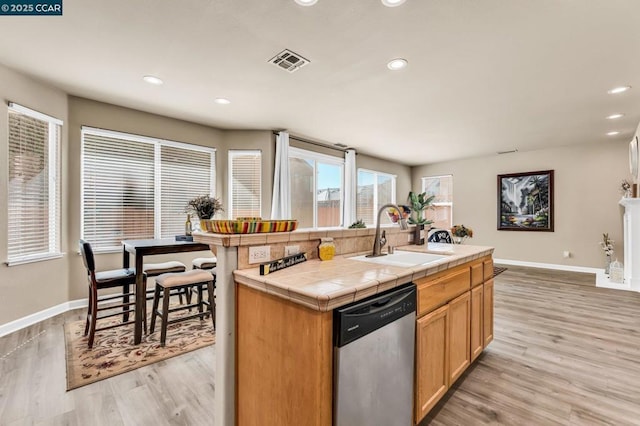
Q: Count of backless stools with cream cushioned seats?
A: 3